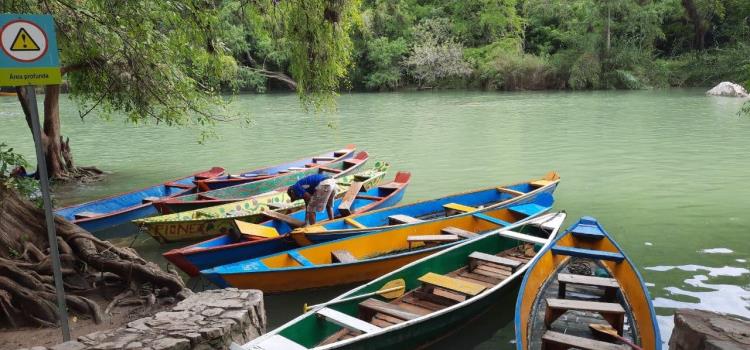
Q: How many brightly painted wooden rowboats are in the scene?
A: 9